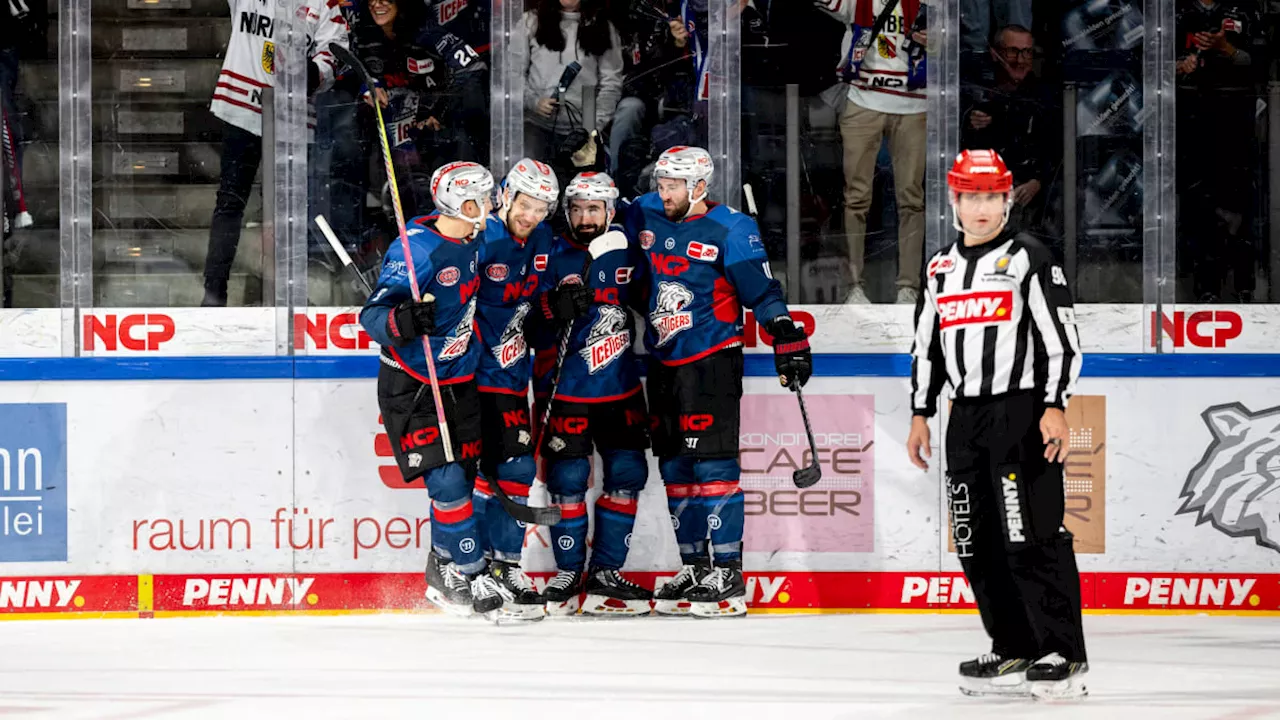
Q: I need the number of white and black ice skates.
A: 9